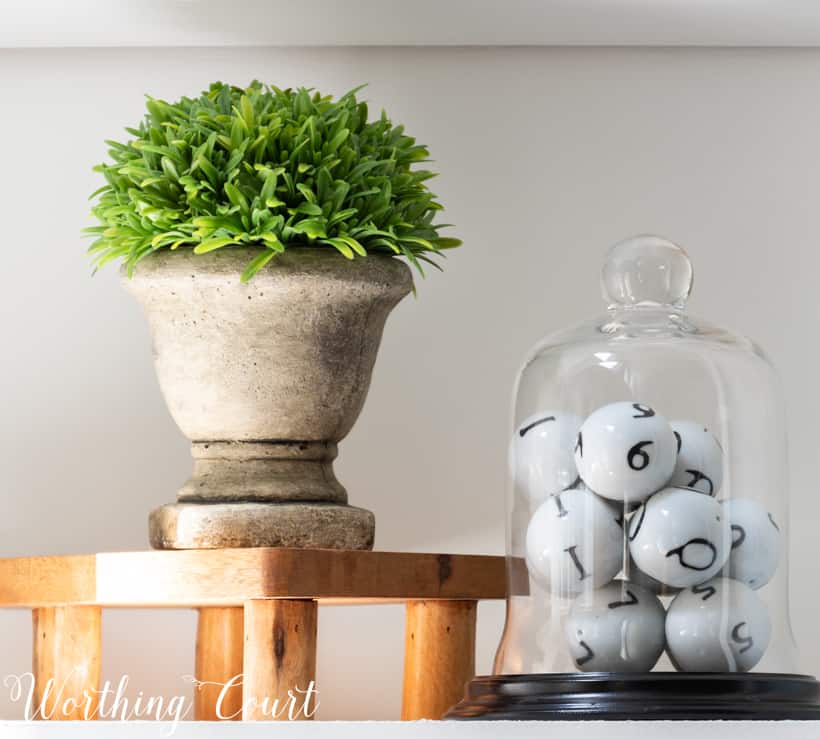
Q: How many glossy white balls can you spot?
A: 8